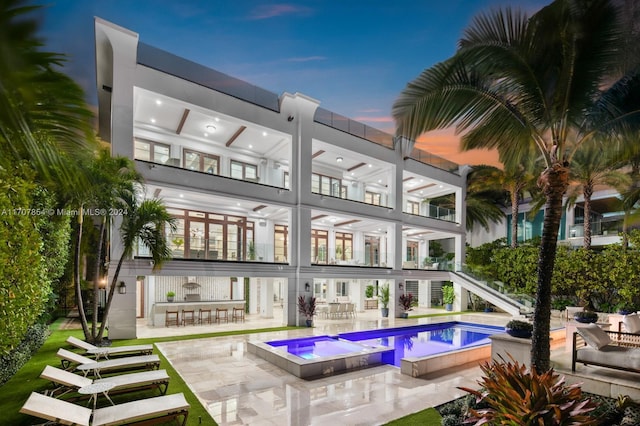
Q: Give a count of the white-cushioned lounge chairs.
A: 4